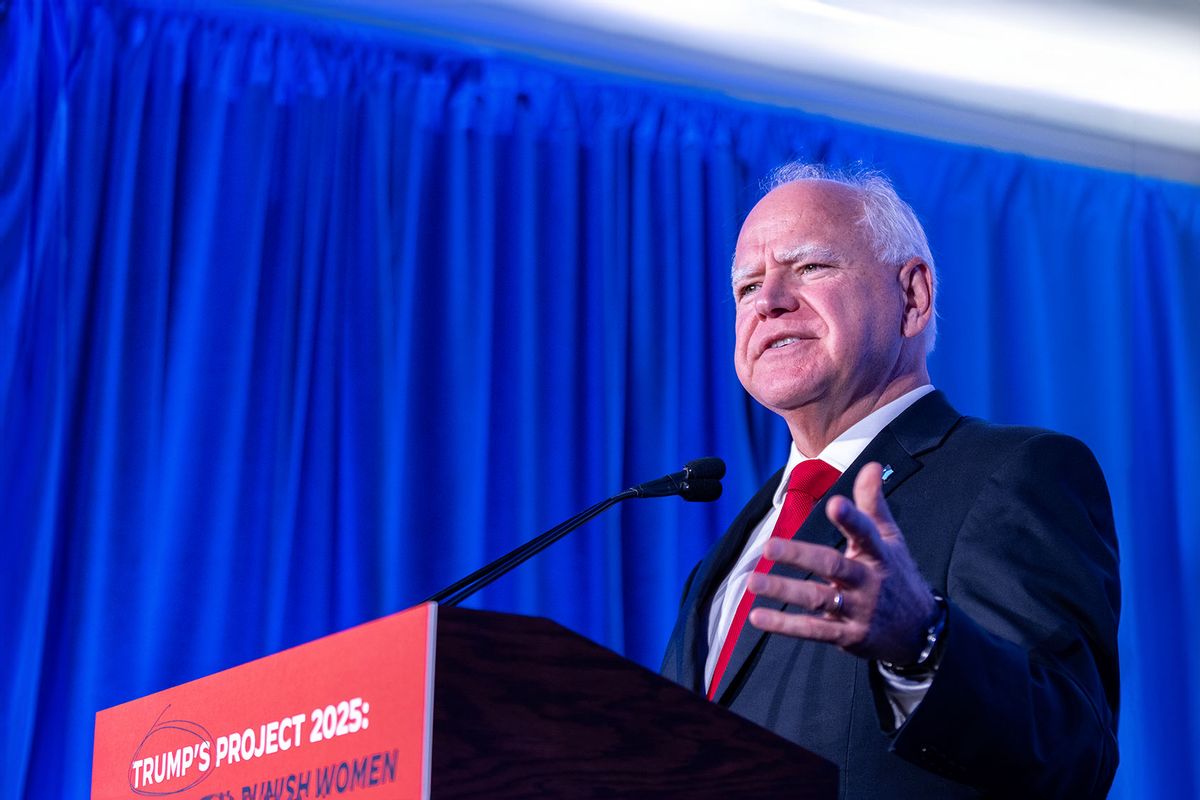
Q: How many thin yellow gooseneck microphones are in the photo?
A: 0